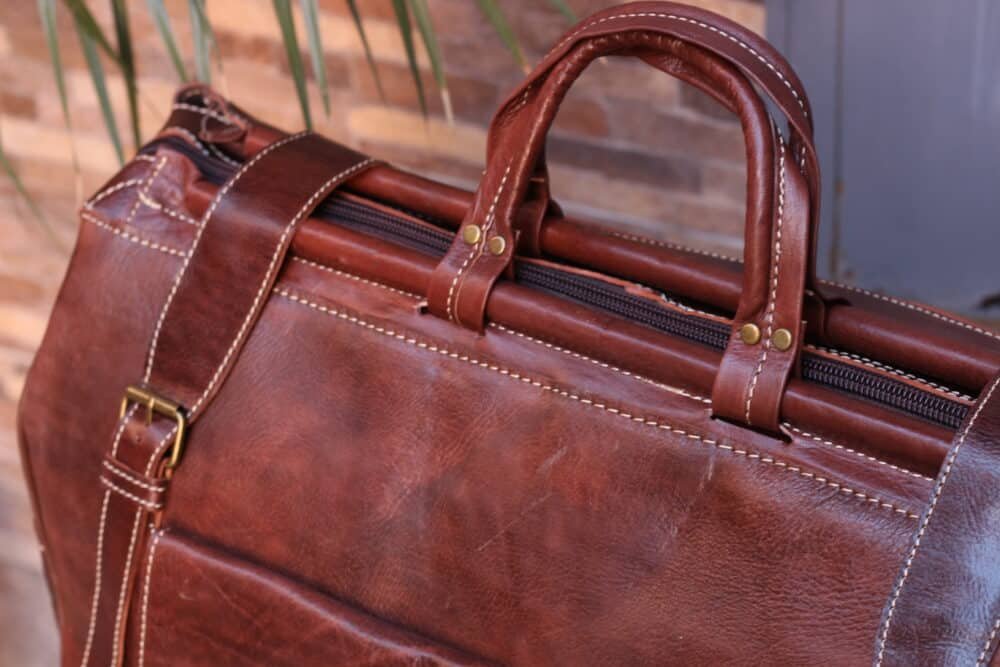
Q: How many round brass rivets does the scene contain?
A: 4